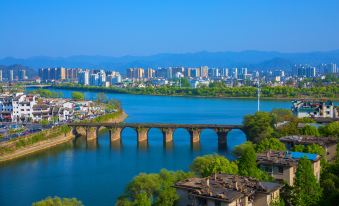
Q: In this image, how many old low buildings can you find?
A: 3